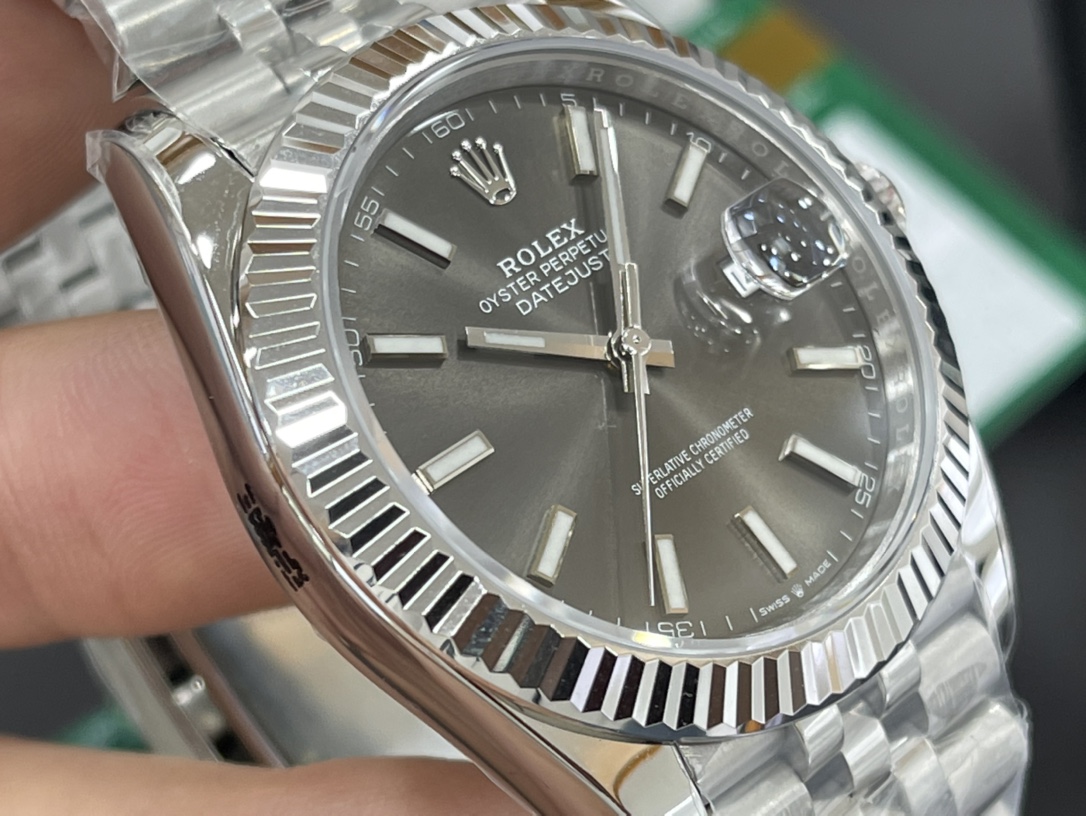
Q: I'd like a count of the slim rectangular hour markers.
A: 10